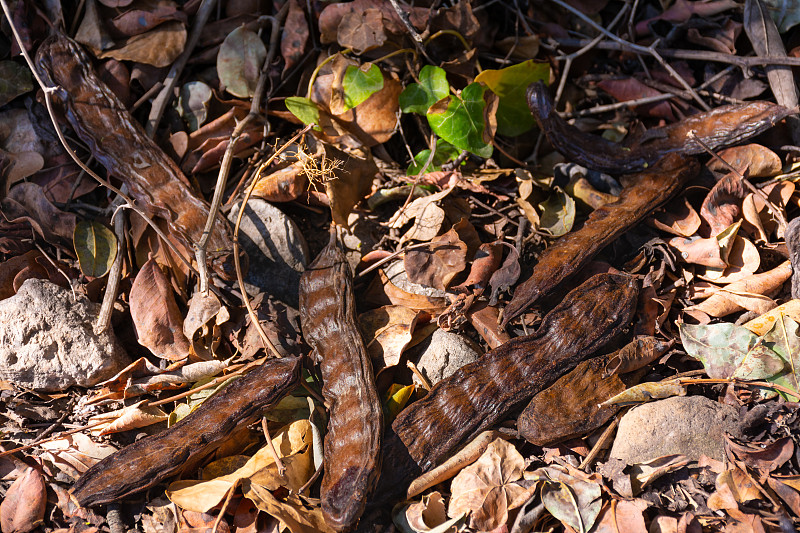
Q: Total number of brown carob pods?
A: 7